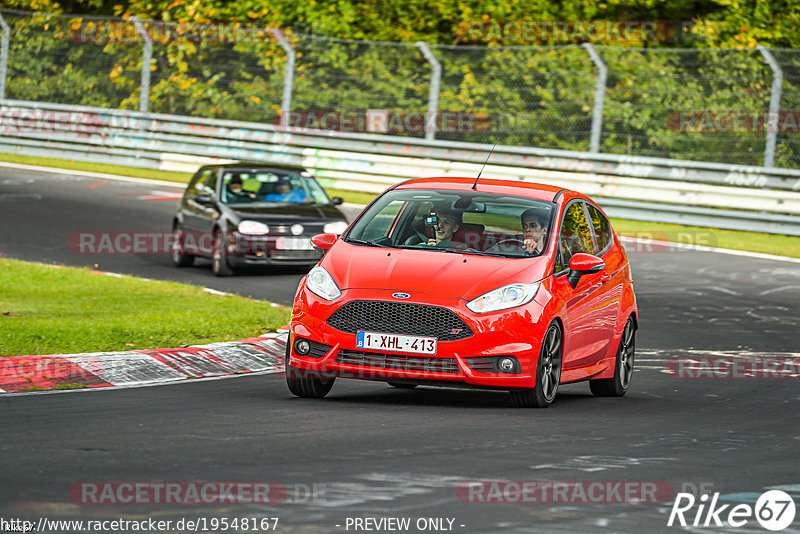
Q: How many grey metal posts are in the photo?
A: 6